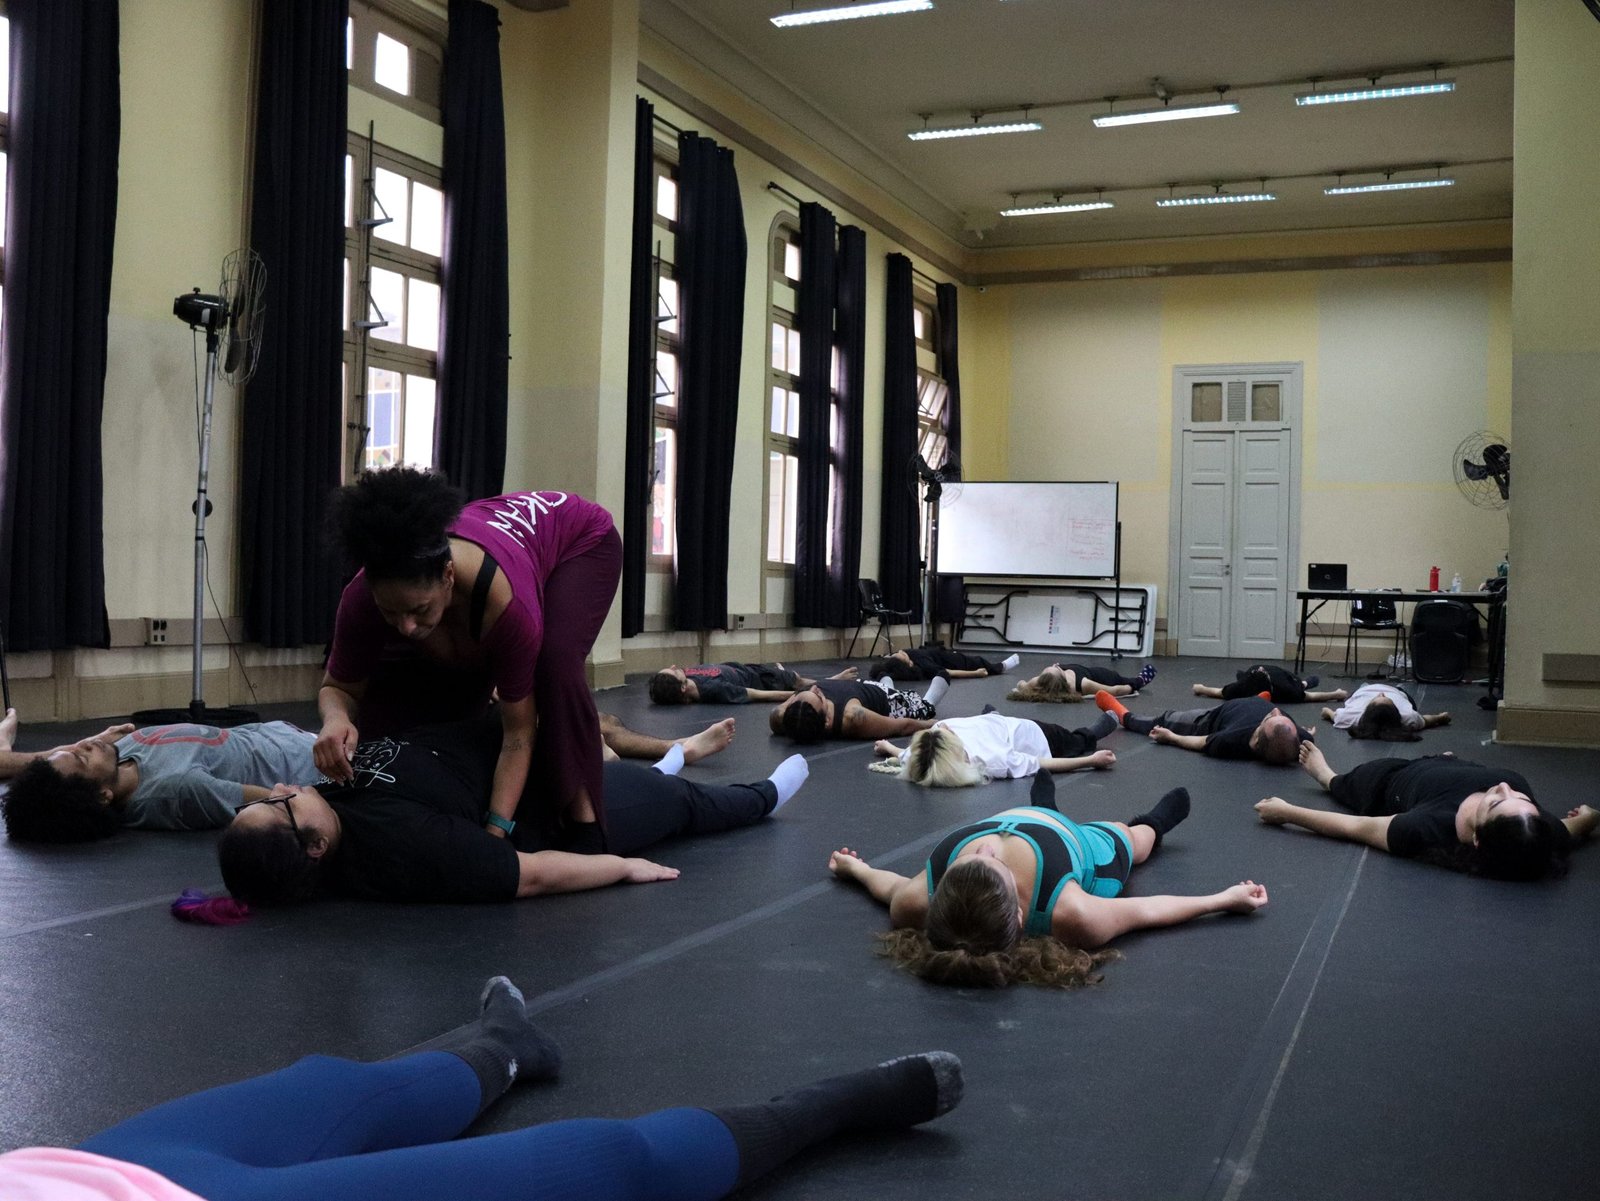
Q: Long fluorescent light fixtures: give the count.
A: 7